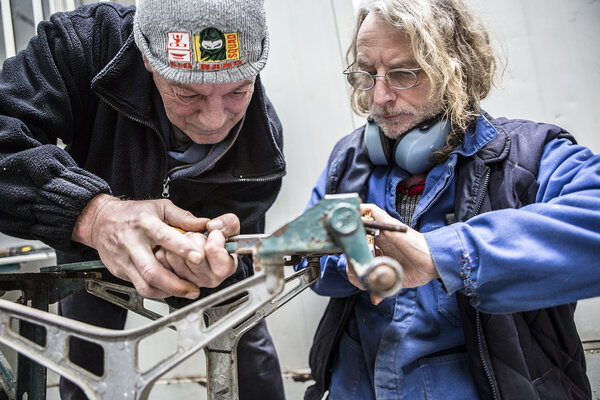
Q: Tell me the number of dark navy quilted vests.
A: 1